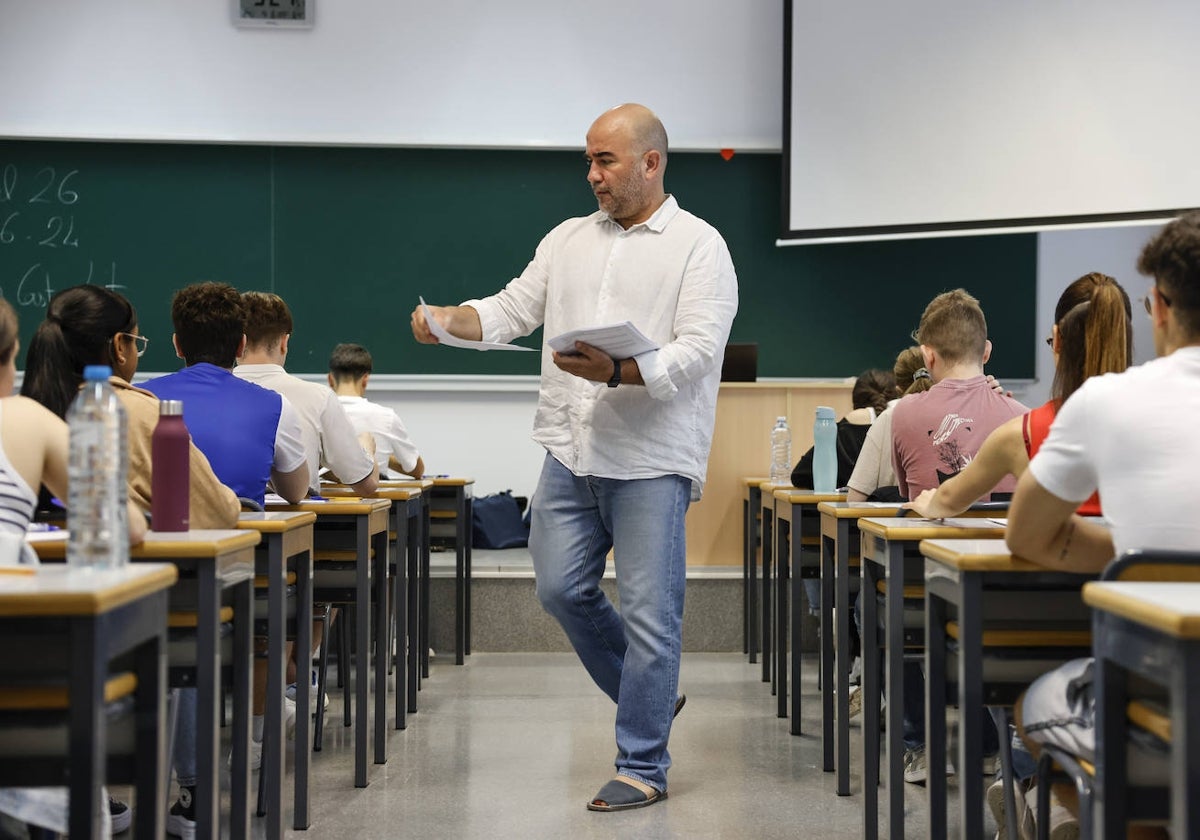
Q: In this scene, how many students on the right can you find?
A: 5